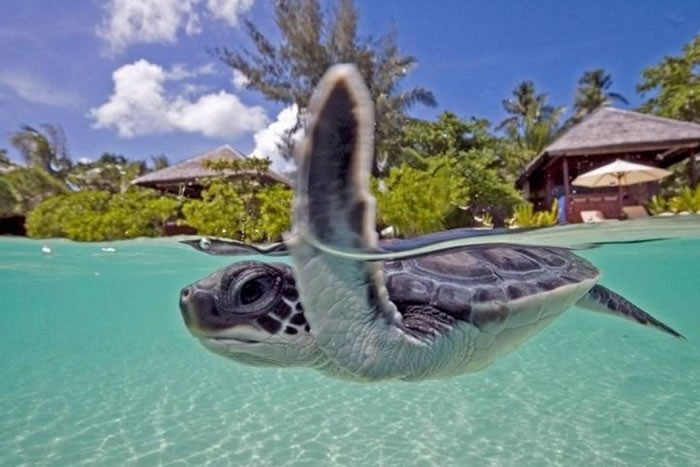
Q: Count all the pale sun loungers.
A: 2